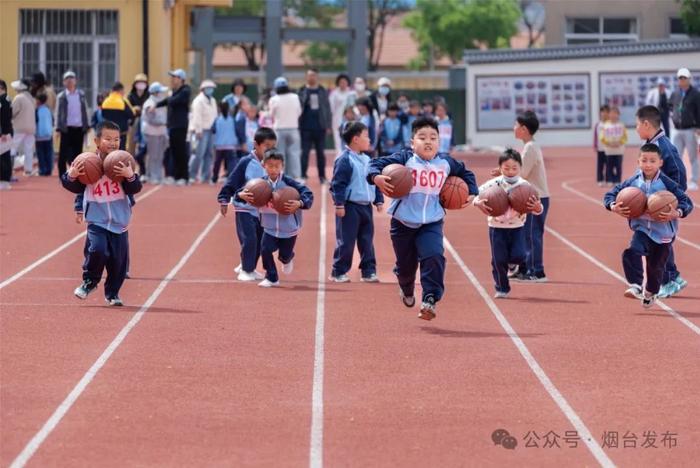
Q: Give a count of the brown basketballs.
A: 10